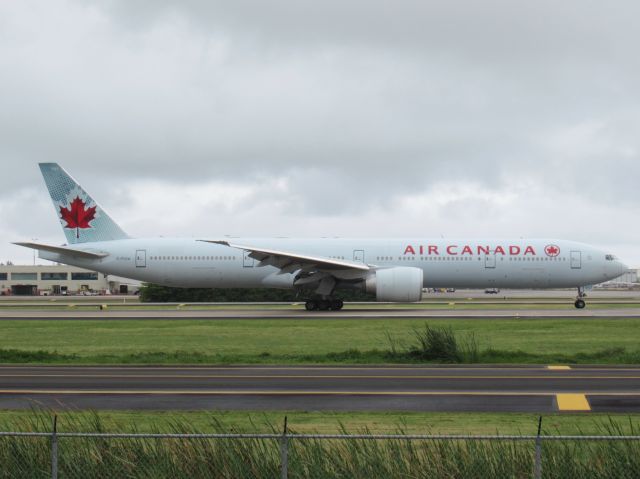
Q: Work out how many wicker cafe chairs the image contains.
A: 0